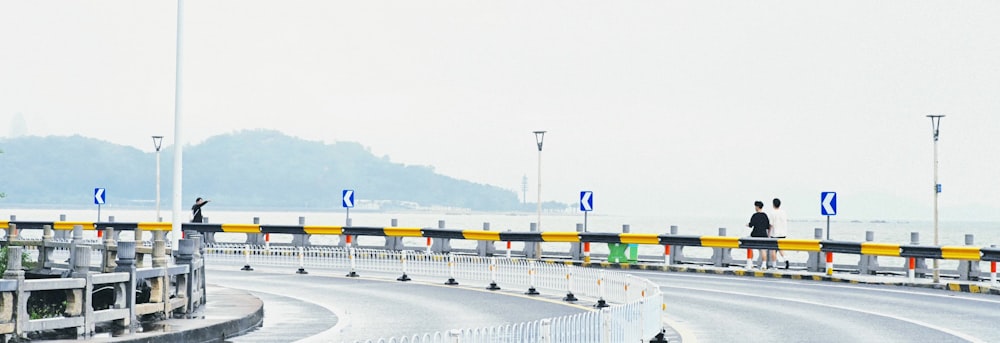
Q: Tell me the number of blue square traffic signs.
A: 4